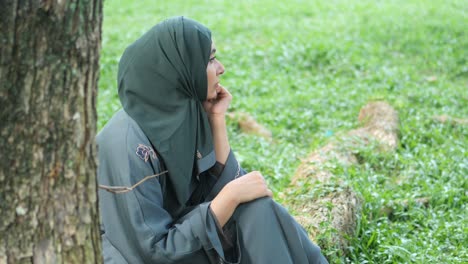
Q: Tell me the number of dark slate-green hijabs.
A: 1